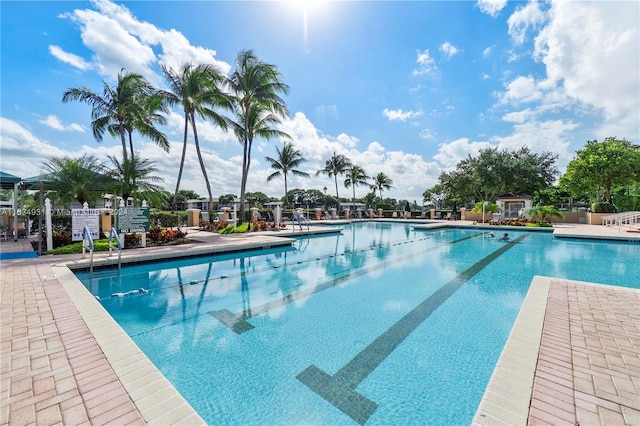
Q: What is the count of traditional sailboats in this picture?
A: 0